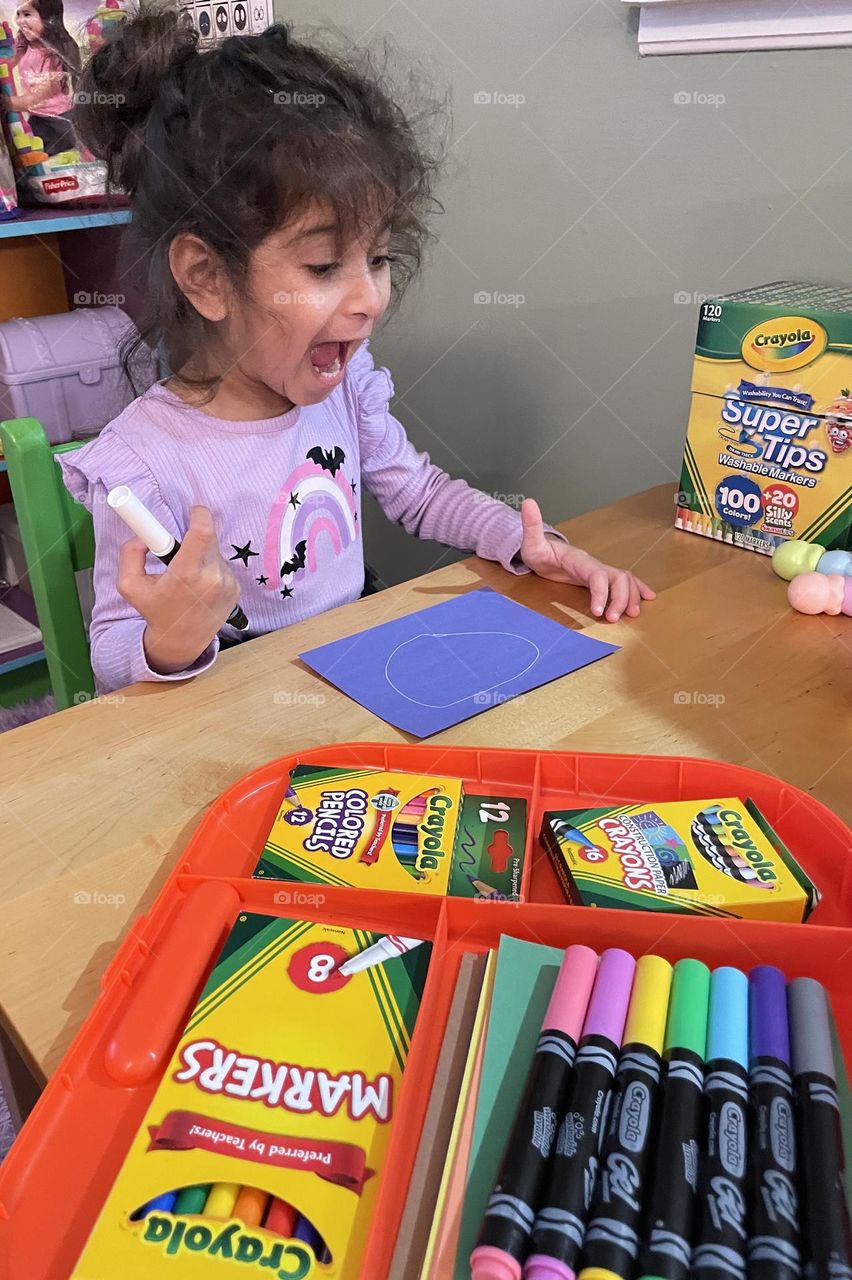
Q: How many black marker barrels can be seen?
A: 8